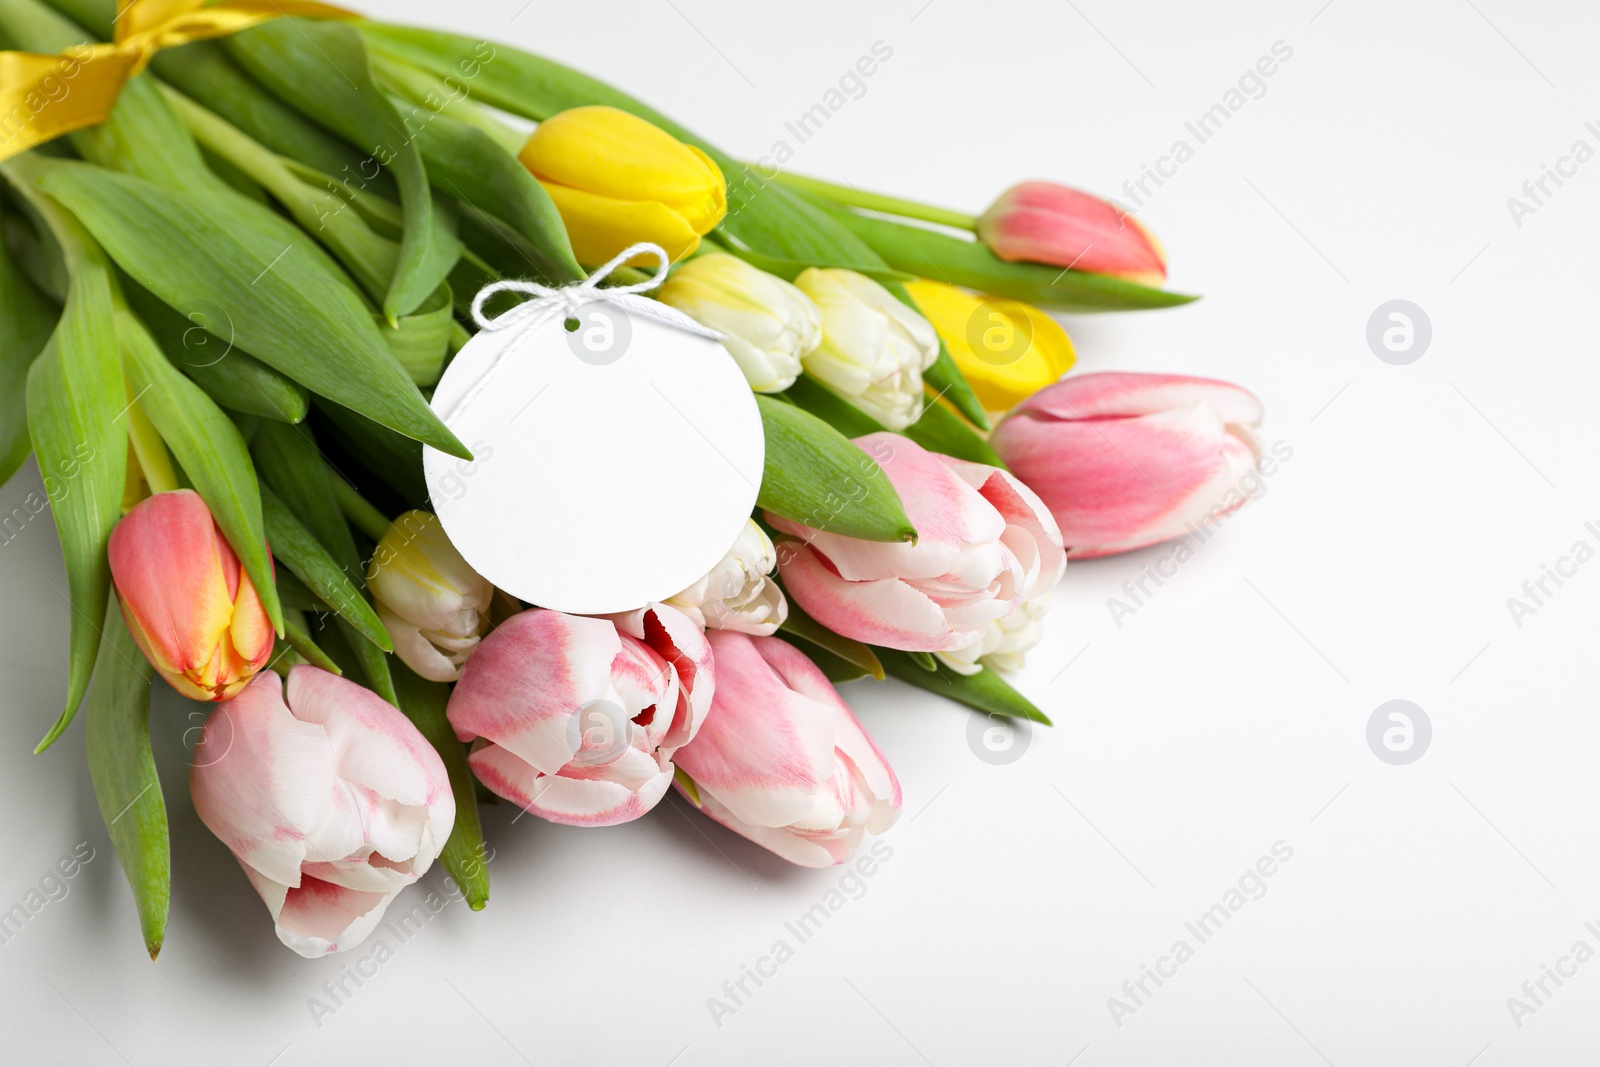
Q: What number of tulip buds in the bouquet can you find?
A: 14